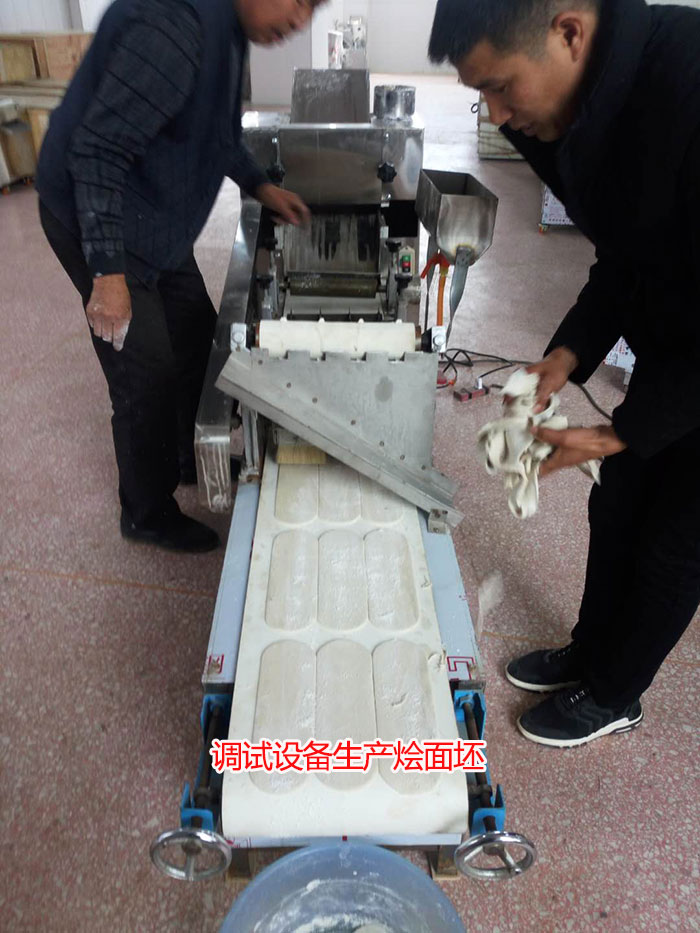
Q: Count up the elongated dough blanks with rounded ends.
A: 9